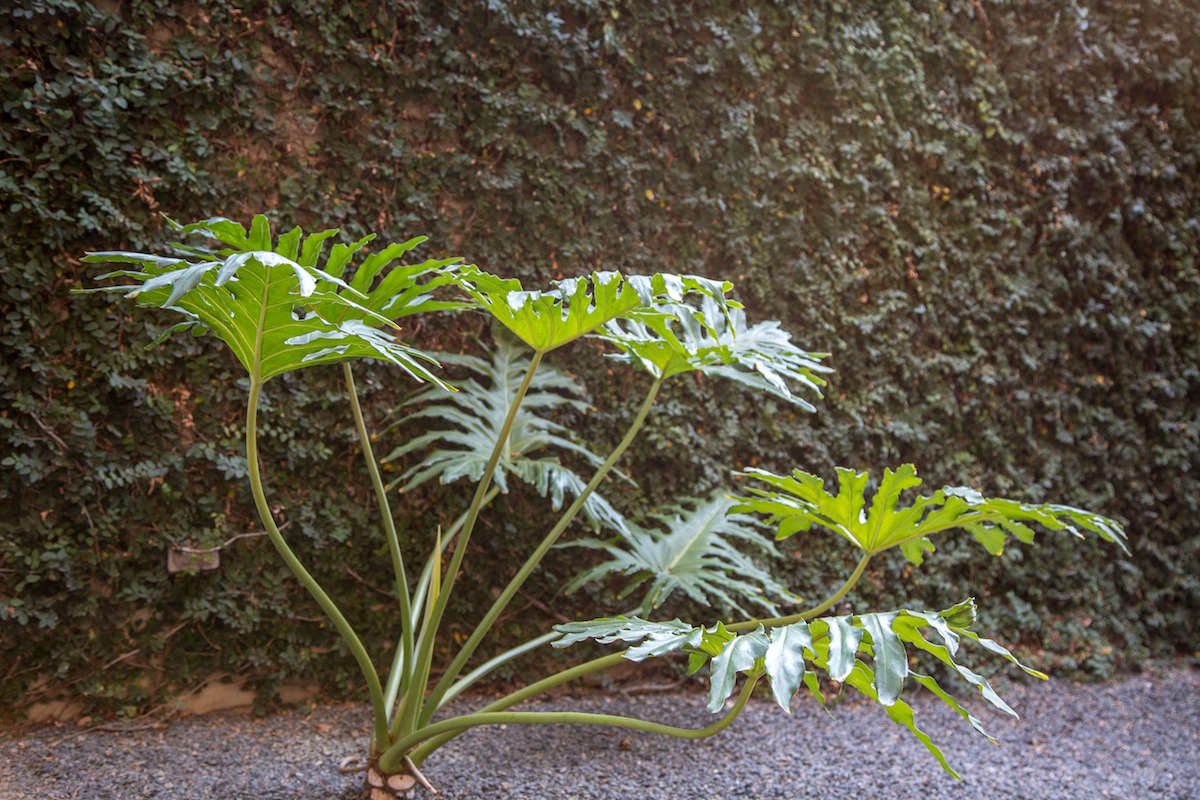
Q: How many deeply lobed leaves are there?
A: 8